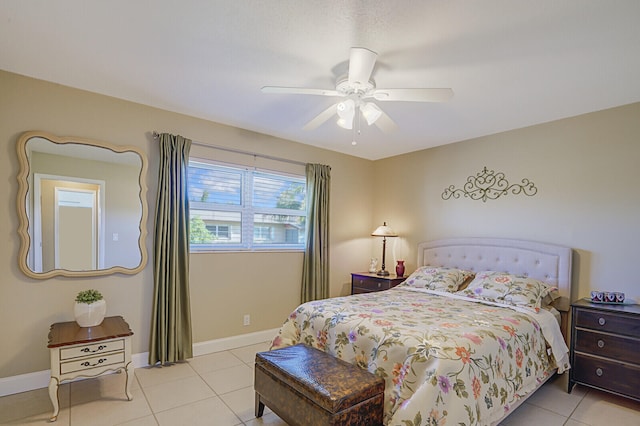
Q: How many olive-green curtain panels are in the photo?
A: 2